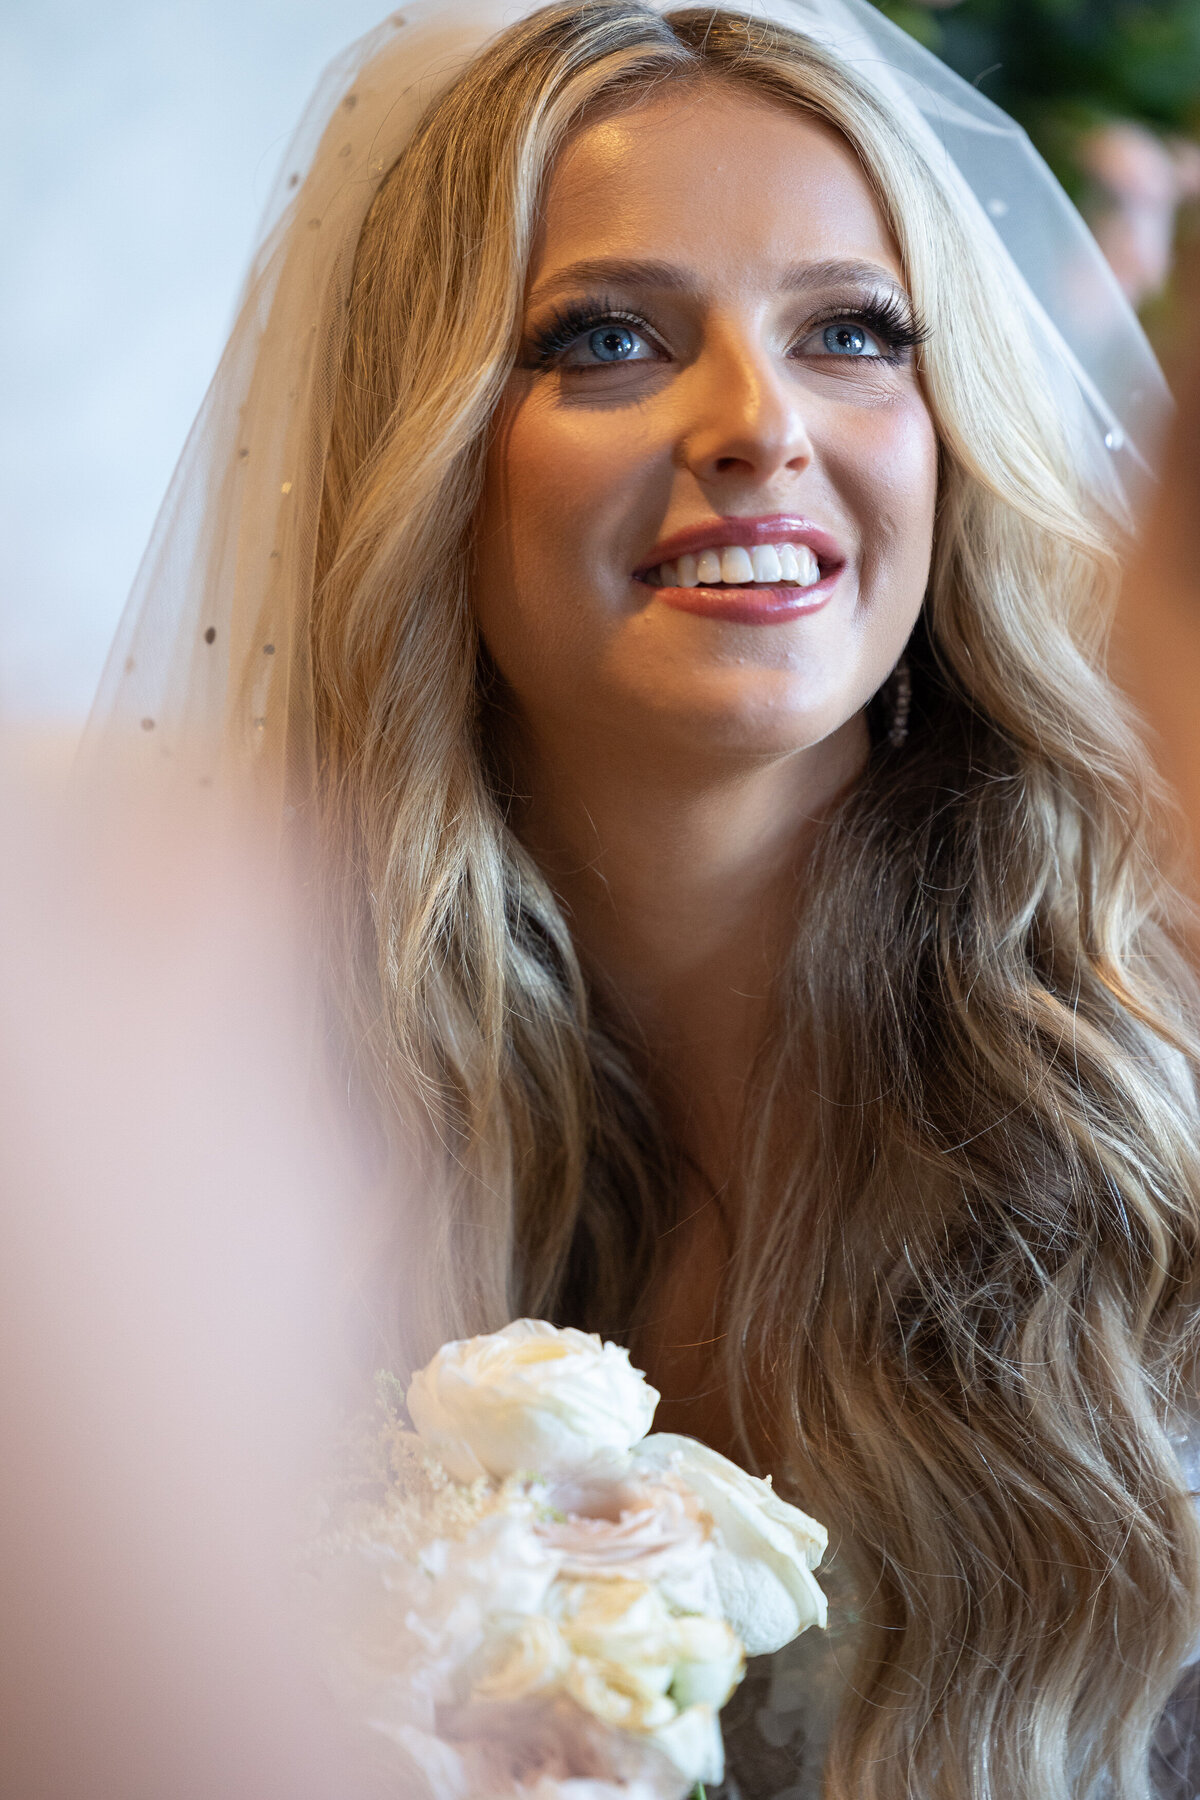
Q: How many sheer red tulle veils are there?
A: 0